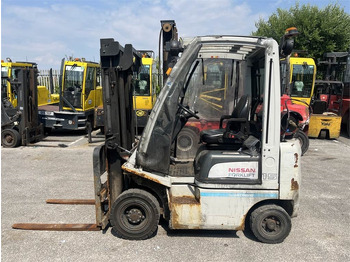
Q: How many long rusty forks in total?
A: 2